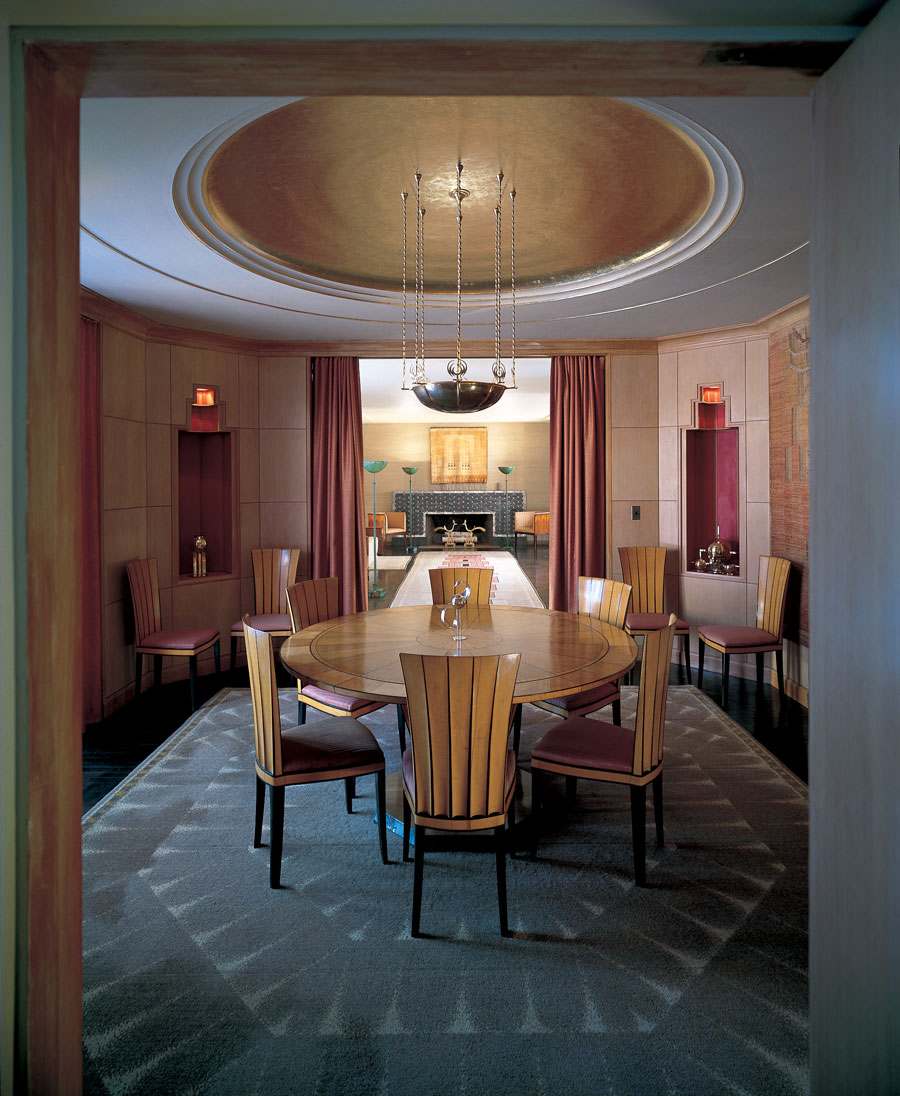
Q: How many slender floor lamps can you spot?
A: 3